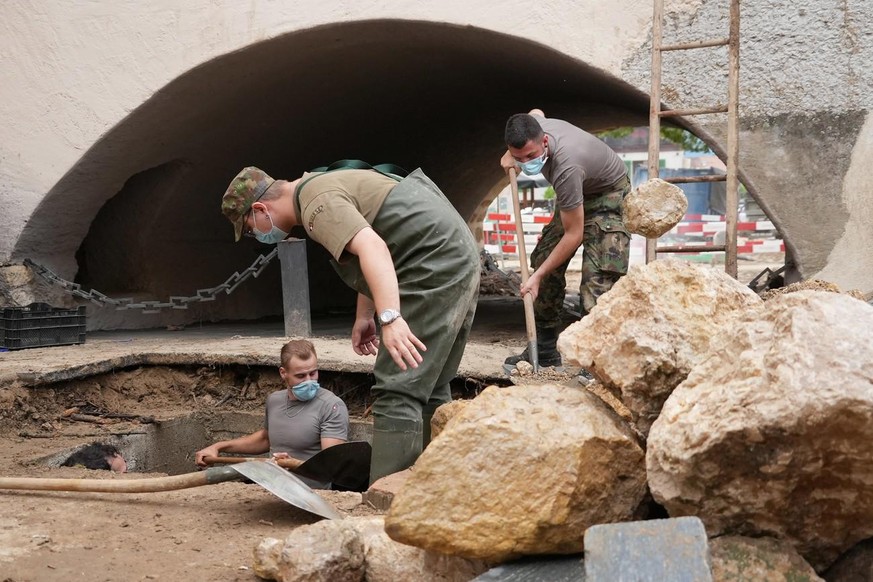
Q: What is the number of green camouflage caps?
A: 1